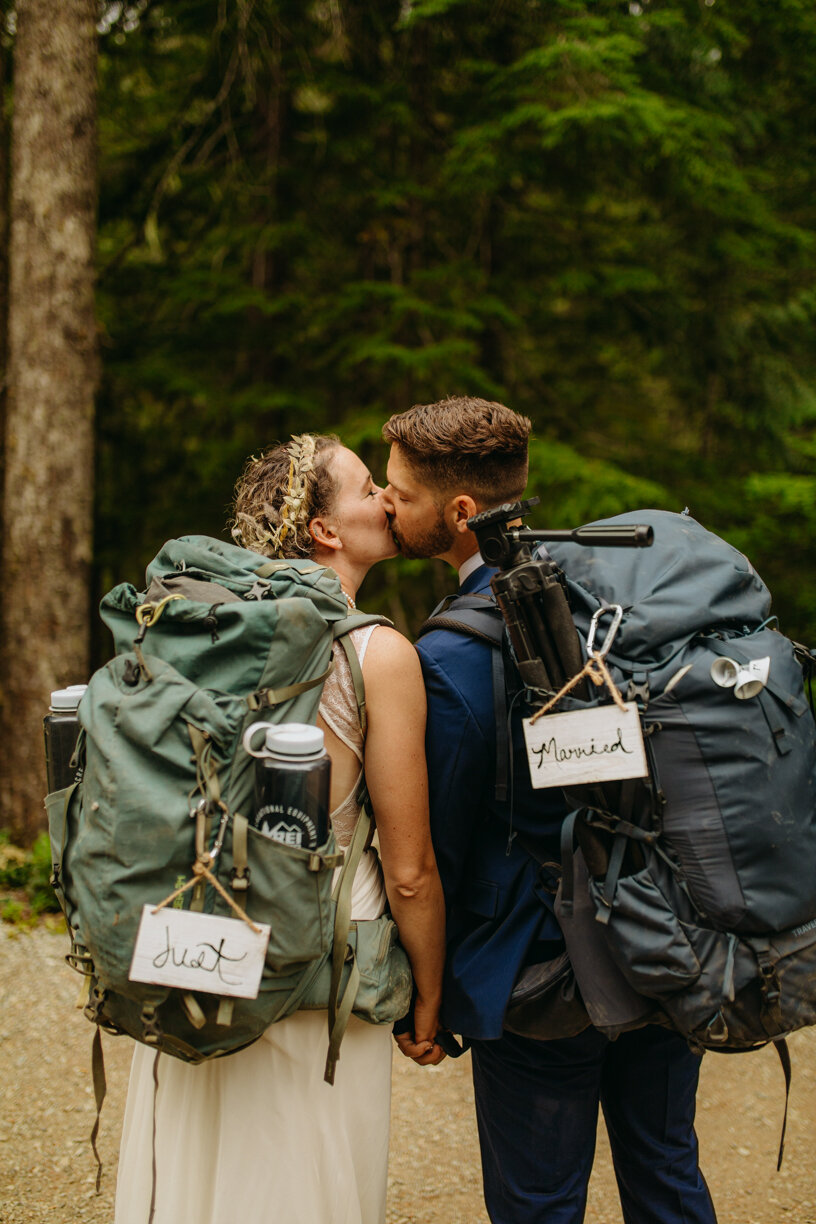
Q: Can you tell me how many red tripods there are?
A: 0